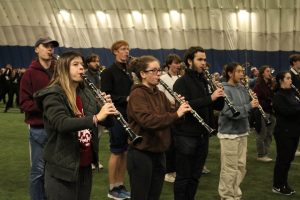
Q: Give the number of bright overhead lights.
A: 5